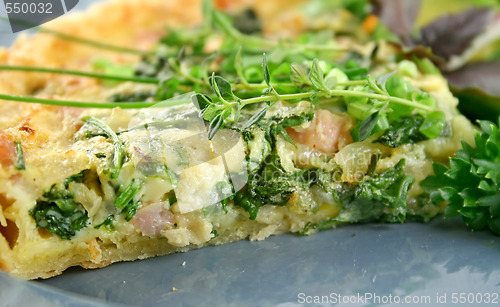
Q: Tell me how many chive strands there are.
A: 3